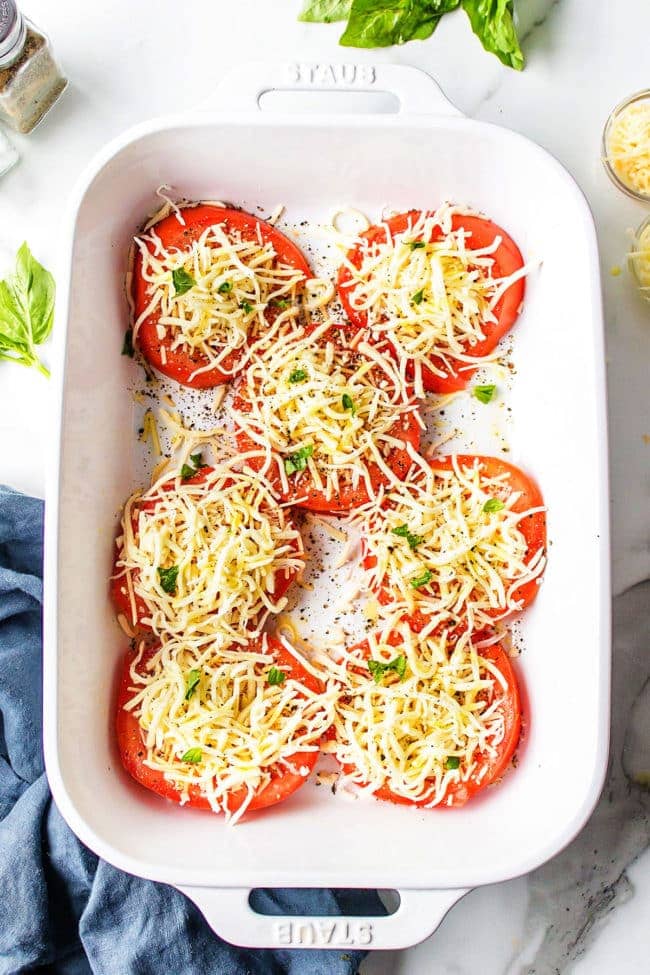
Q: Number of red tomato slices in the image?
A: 7